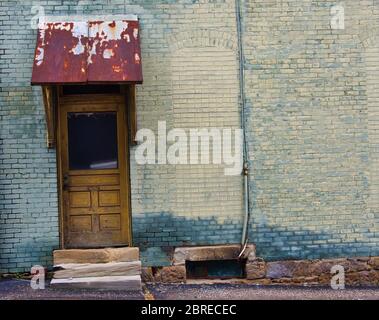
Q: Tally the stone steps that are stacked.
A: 3